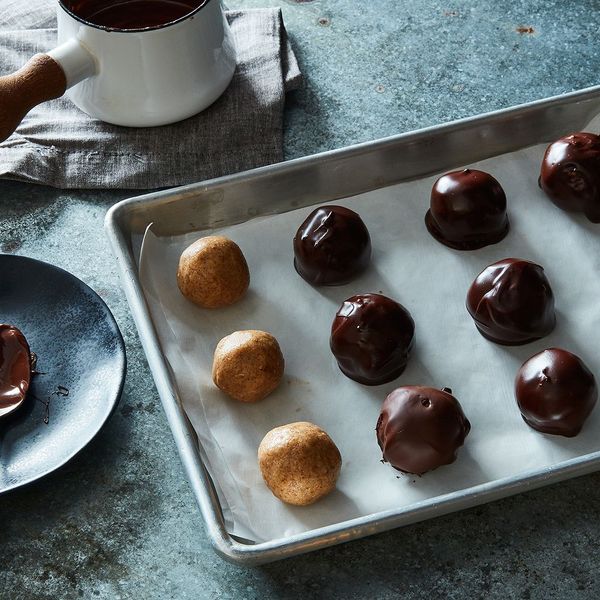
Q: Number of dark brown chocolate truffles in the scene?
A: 7